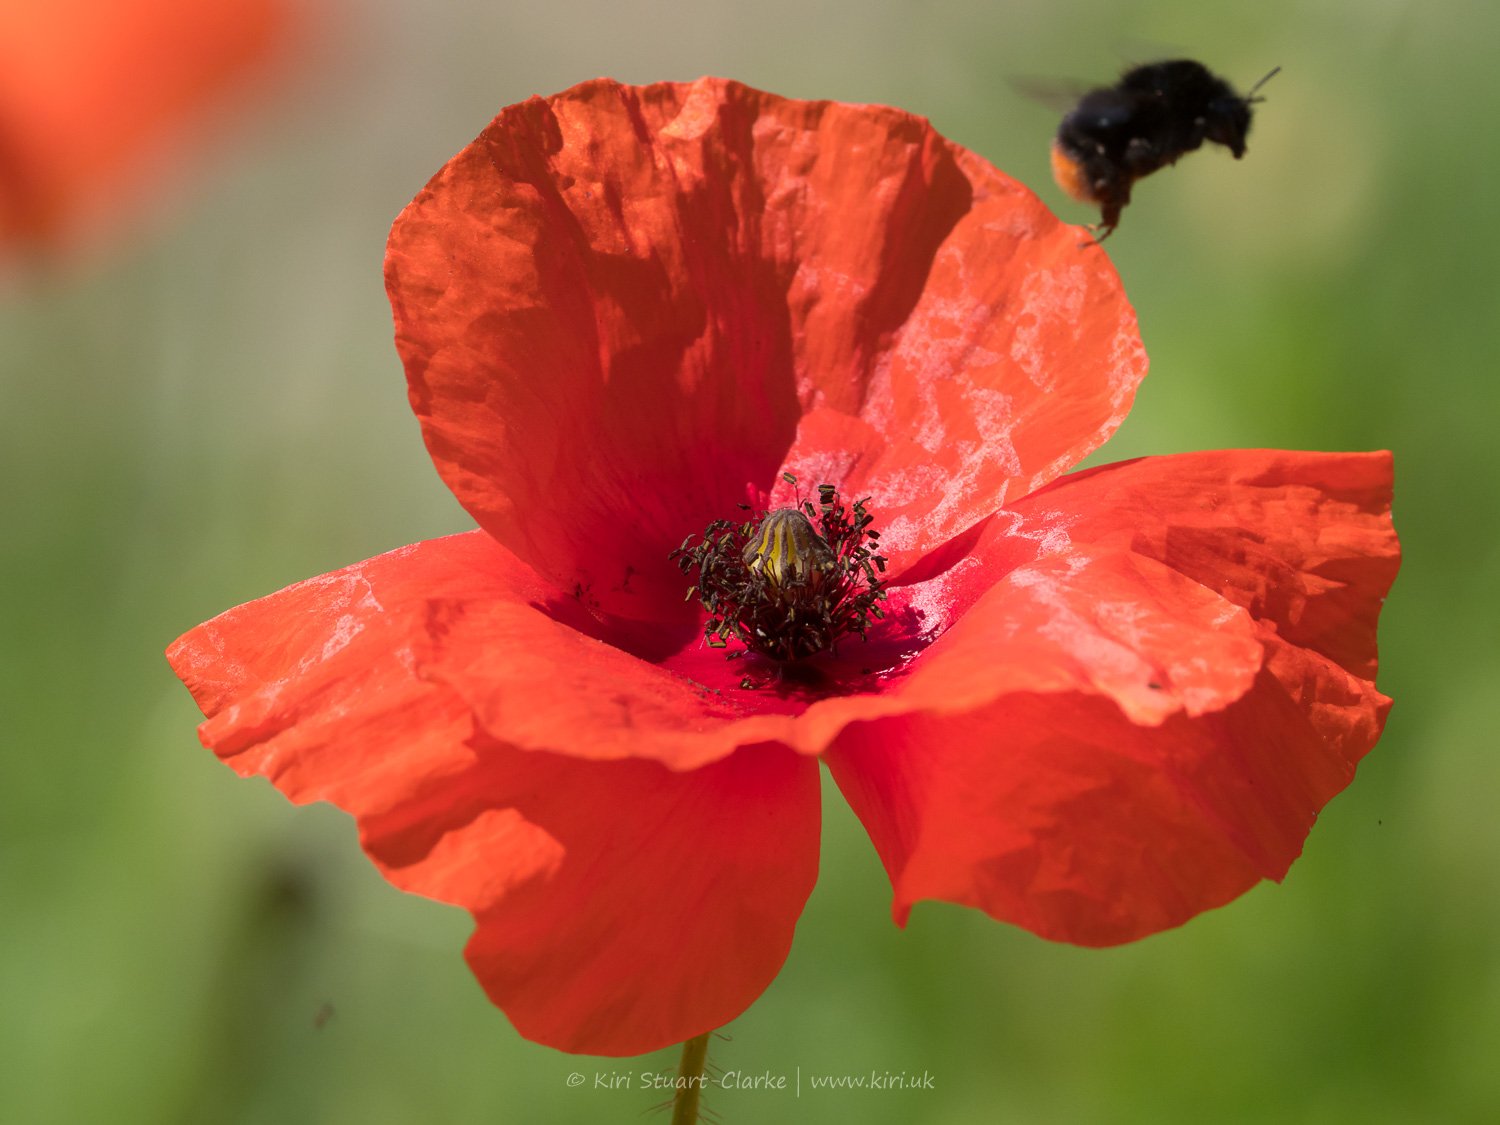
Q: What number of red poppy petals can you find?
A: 4